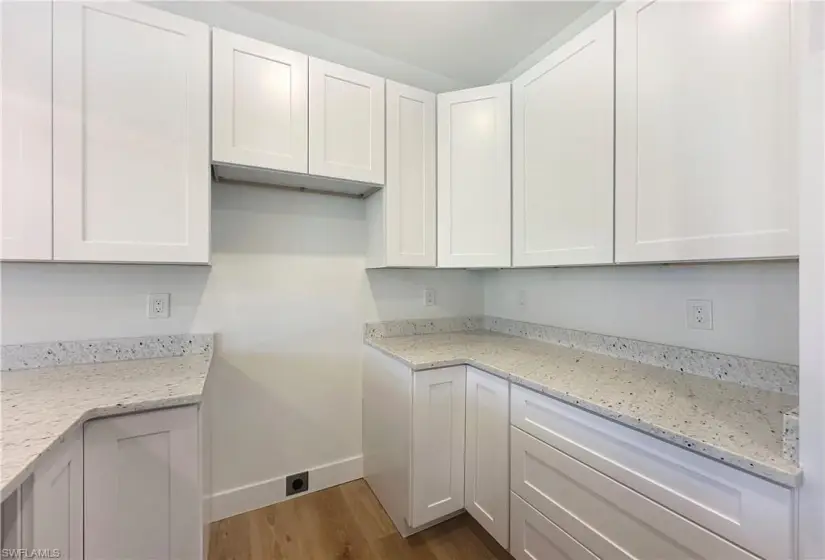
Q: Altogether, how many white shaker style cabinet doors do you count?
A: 12